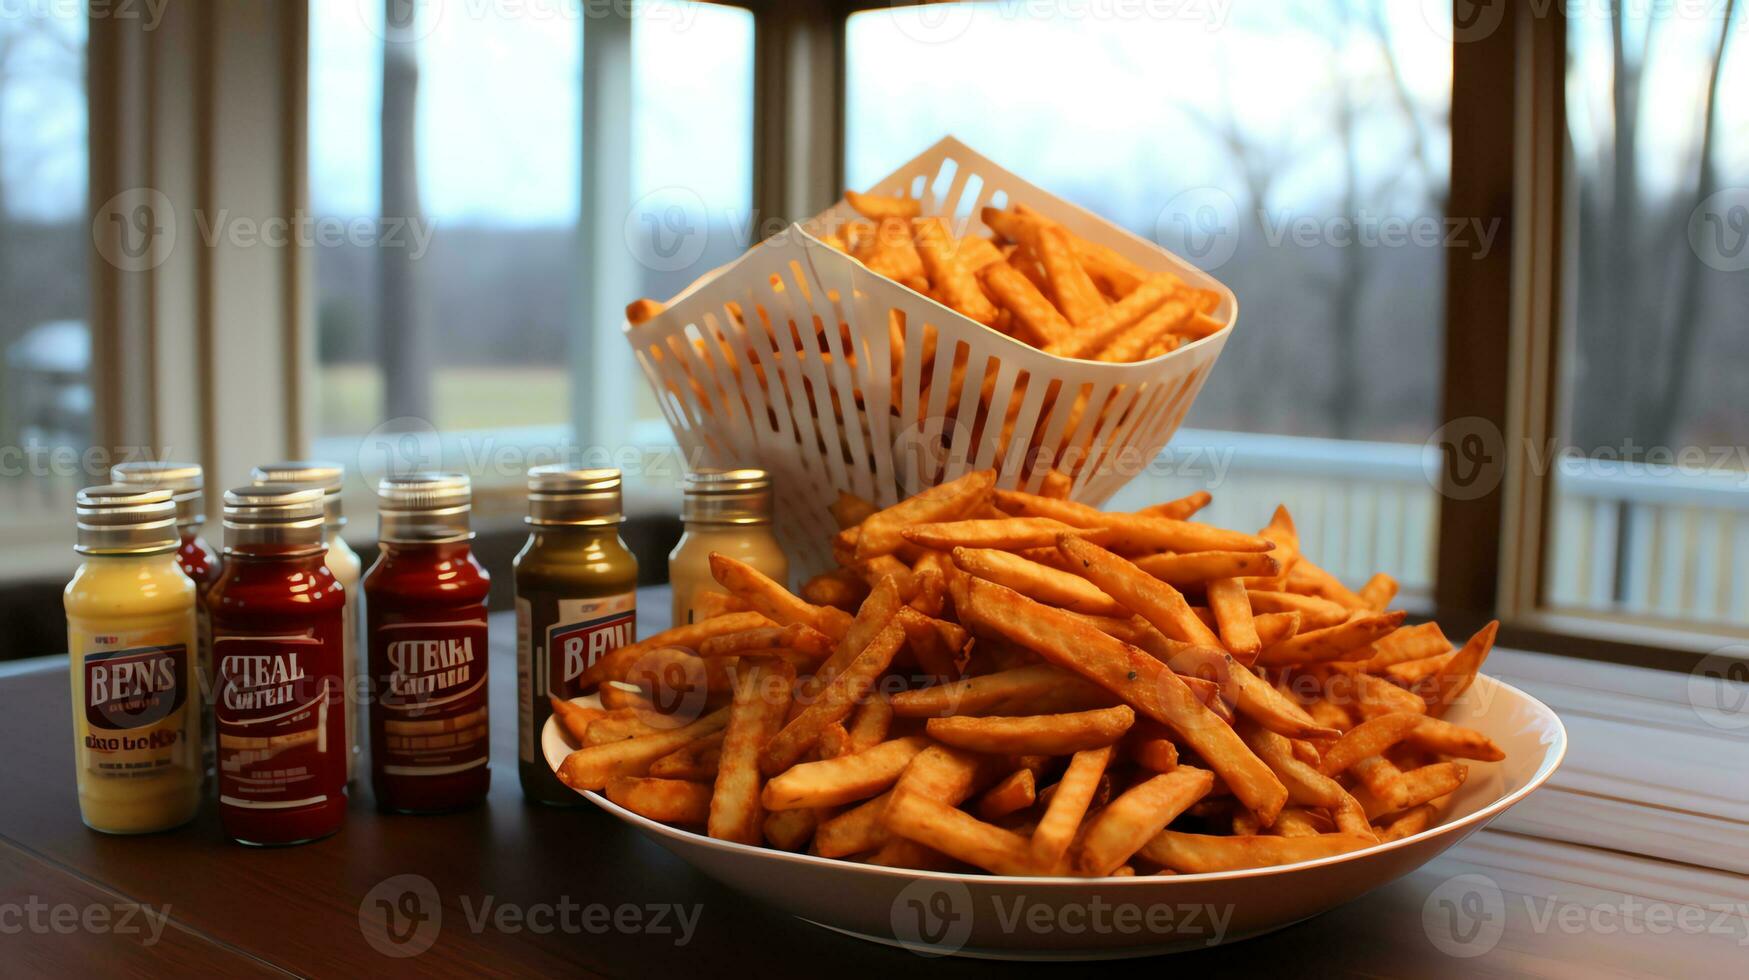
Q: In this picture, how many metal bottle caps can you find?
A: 7